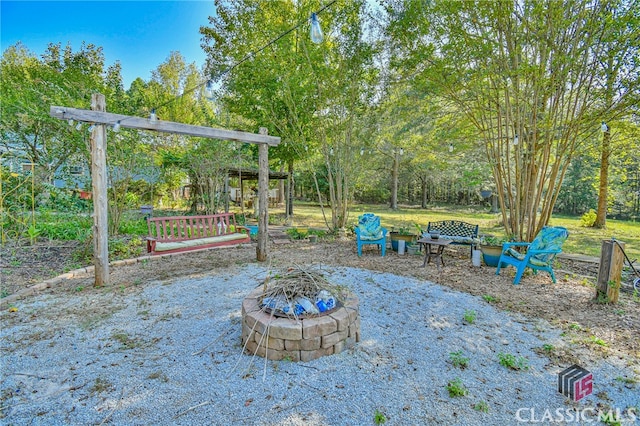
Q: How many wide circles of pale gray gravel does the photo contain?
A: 1